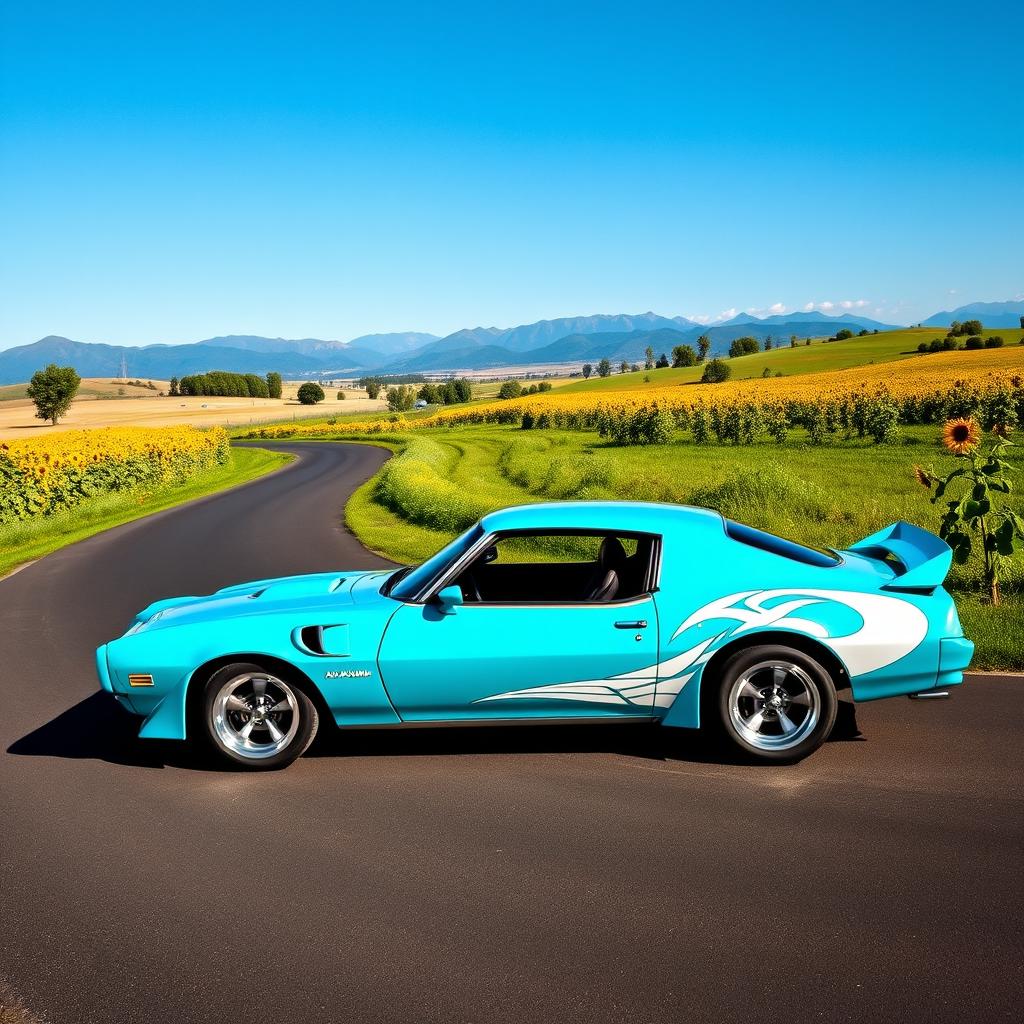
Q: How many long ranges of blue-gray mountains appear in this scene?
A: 1